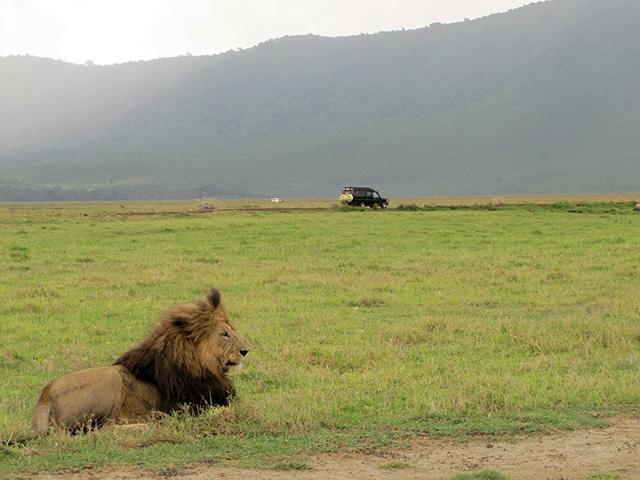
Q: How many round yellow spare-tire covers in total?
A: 2